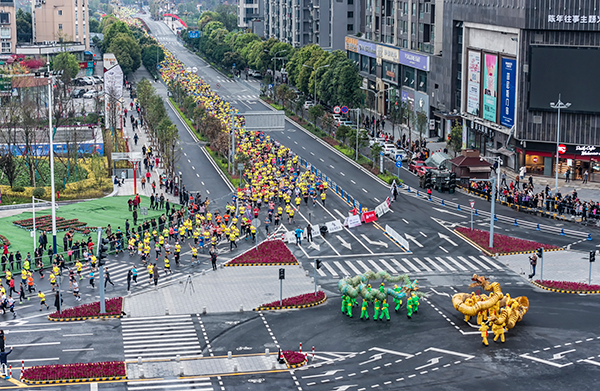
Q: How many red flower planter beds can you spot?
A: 7